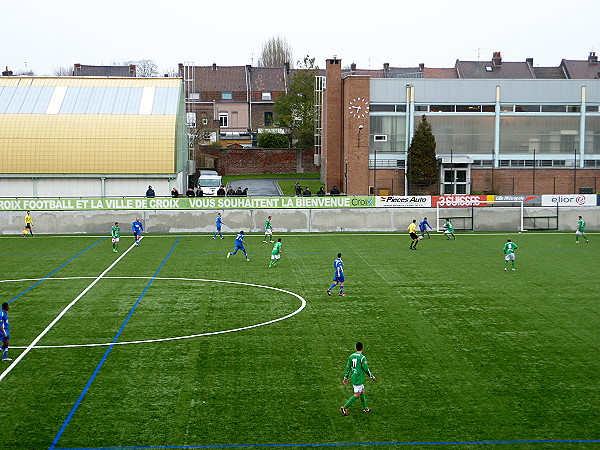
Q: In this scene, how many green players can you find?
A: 7